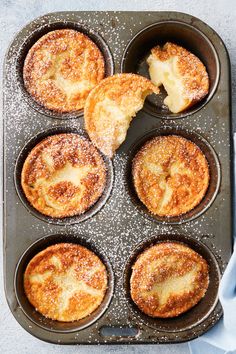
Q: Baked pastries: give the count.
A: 6